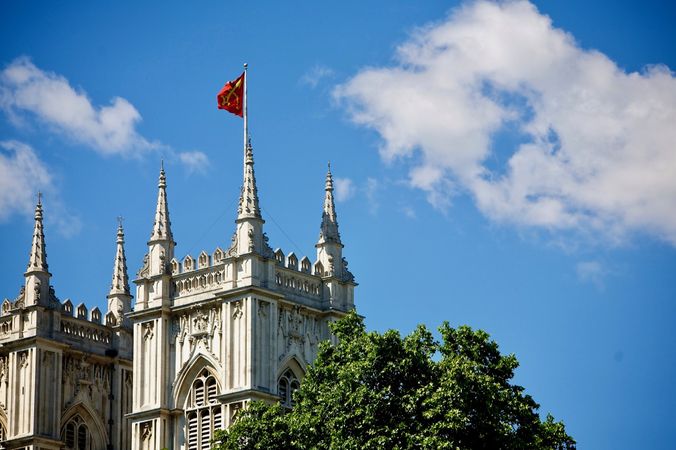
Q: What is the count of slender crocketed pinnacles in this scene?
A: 5